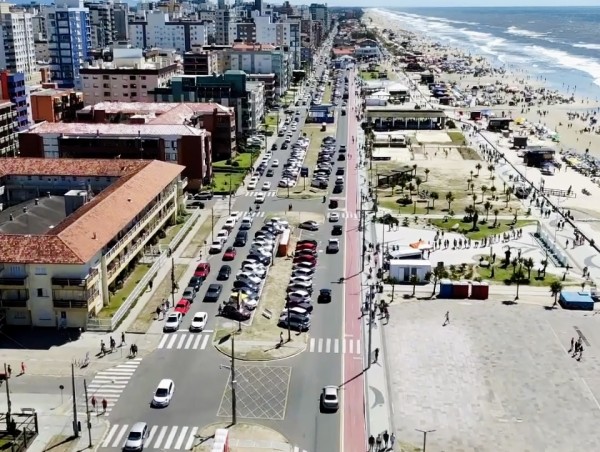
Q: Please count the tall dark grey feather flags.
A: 0